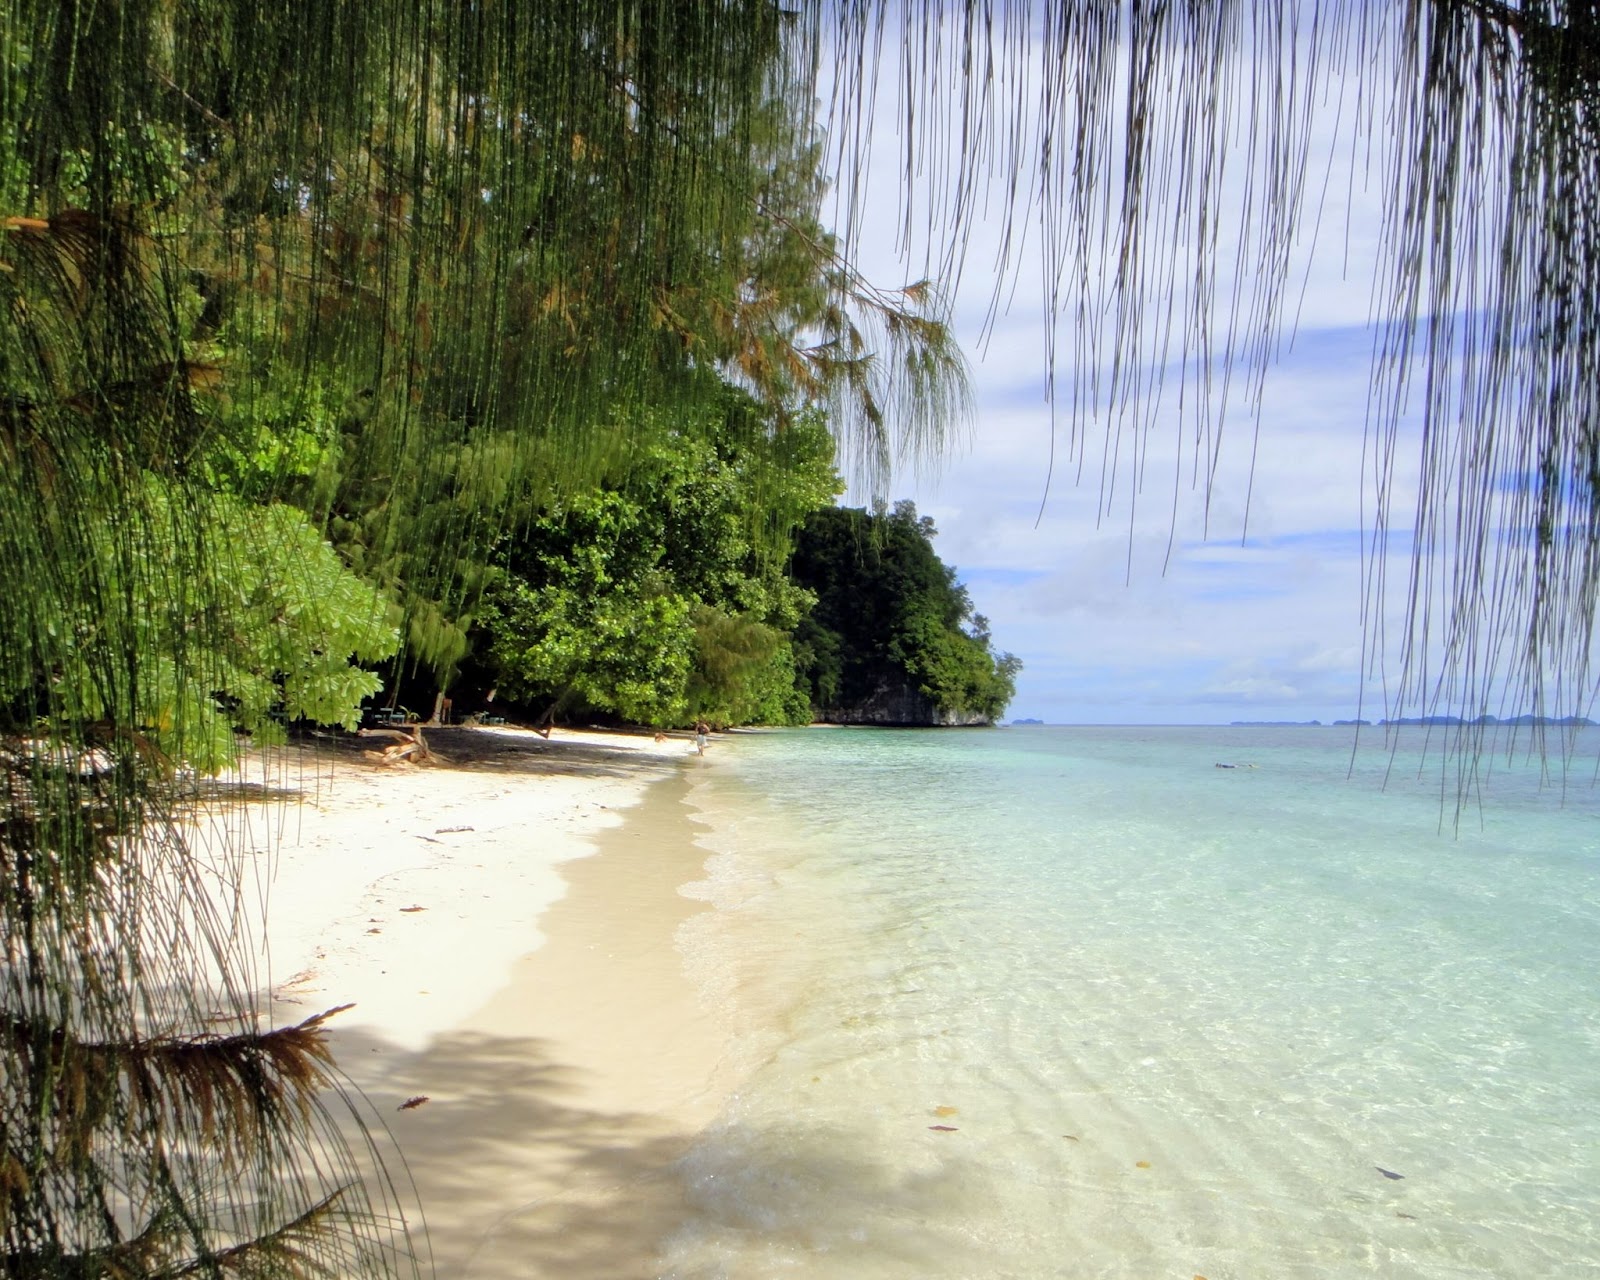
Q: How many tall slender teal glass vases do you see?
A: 0